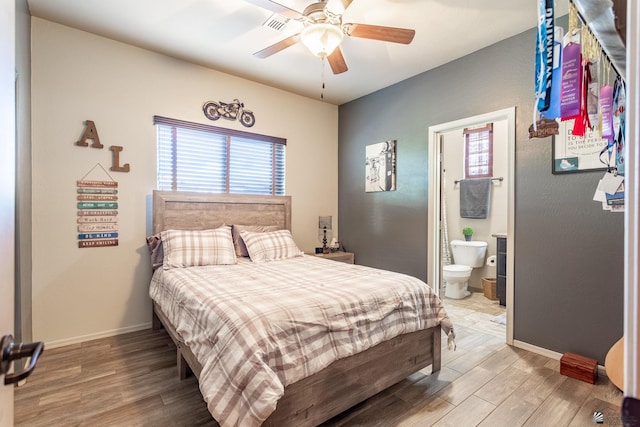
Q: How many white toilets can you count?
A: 1